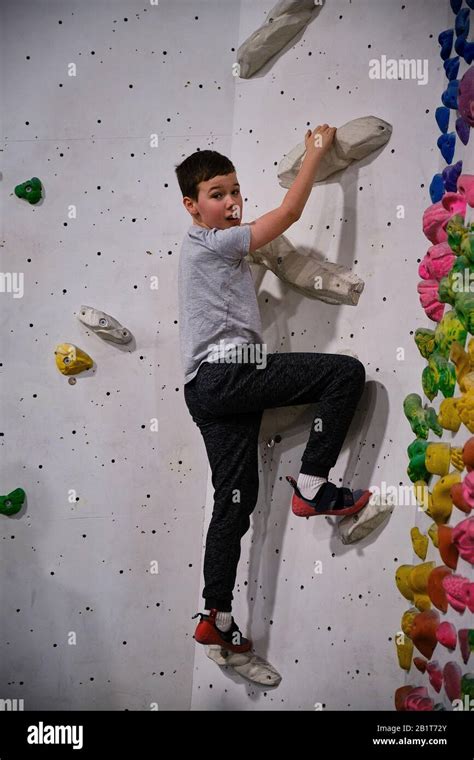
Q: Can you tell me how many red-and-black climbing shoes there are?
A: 2